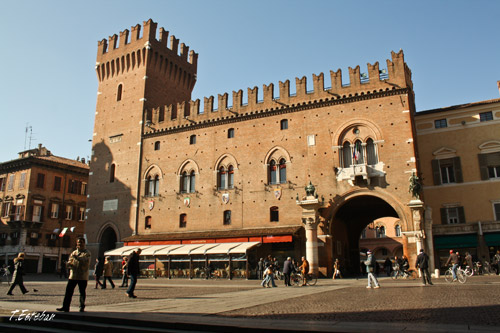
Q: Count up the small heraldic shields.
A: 4